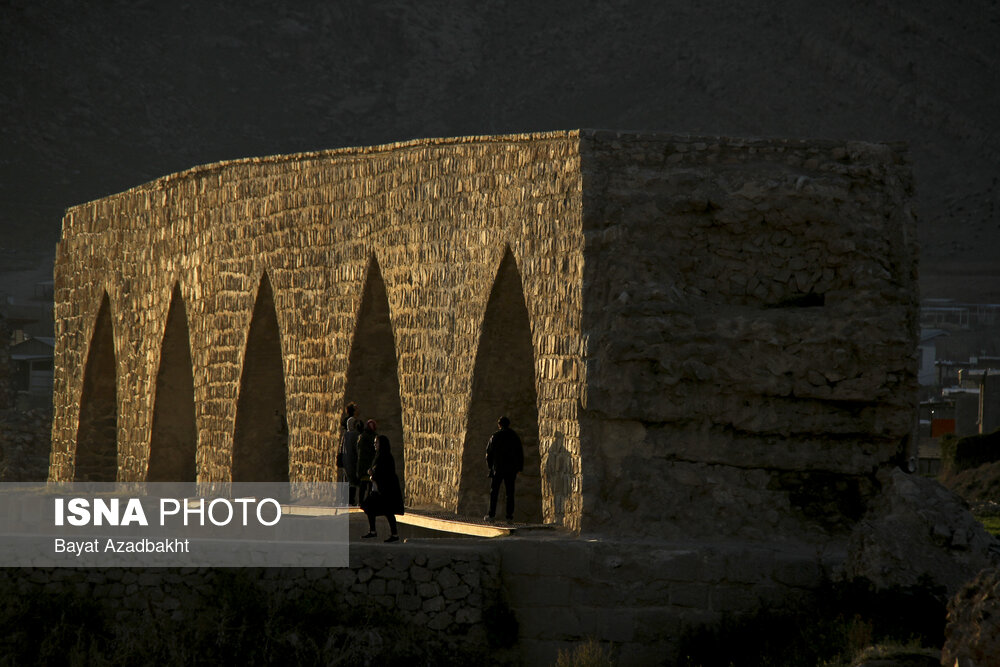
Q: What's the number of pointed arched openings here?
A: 5